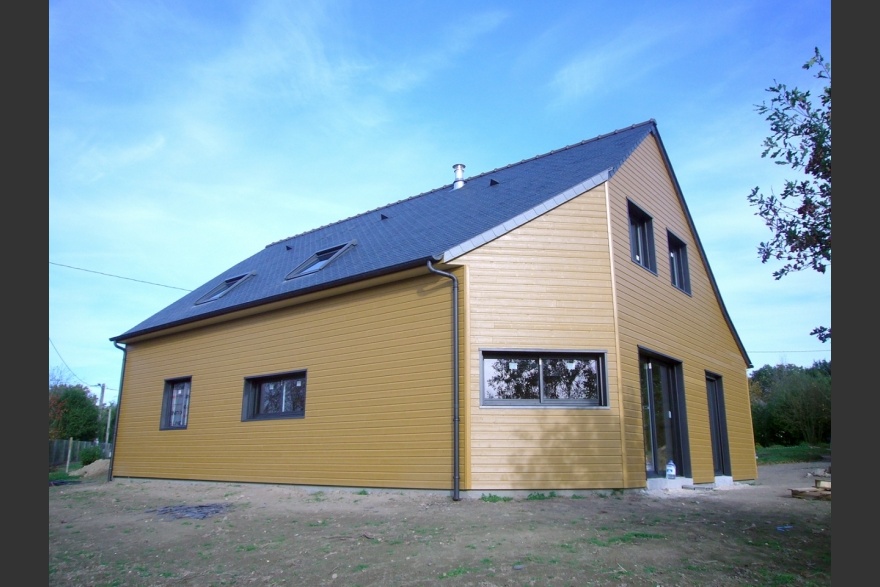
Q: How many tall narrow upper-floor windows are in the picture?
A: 2